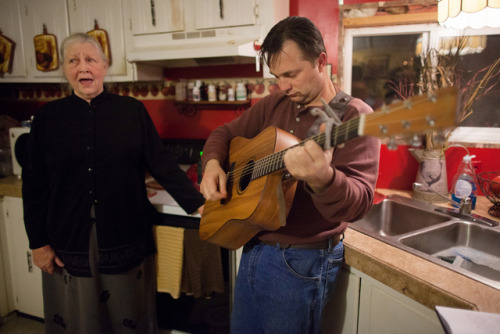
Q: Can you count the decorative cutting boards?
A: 3